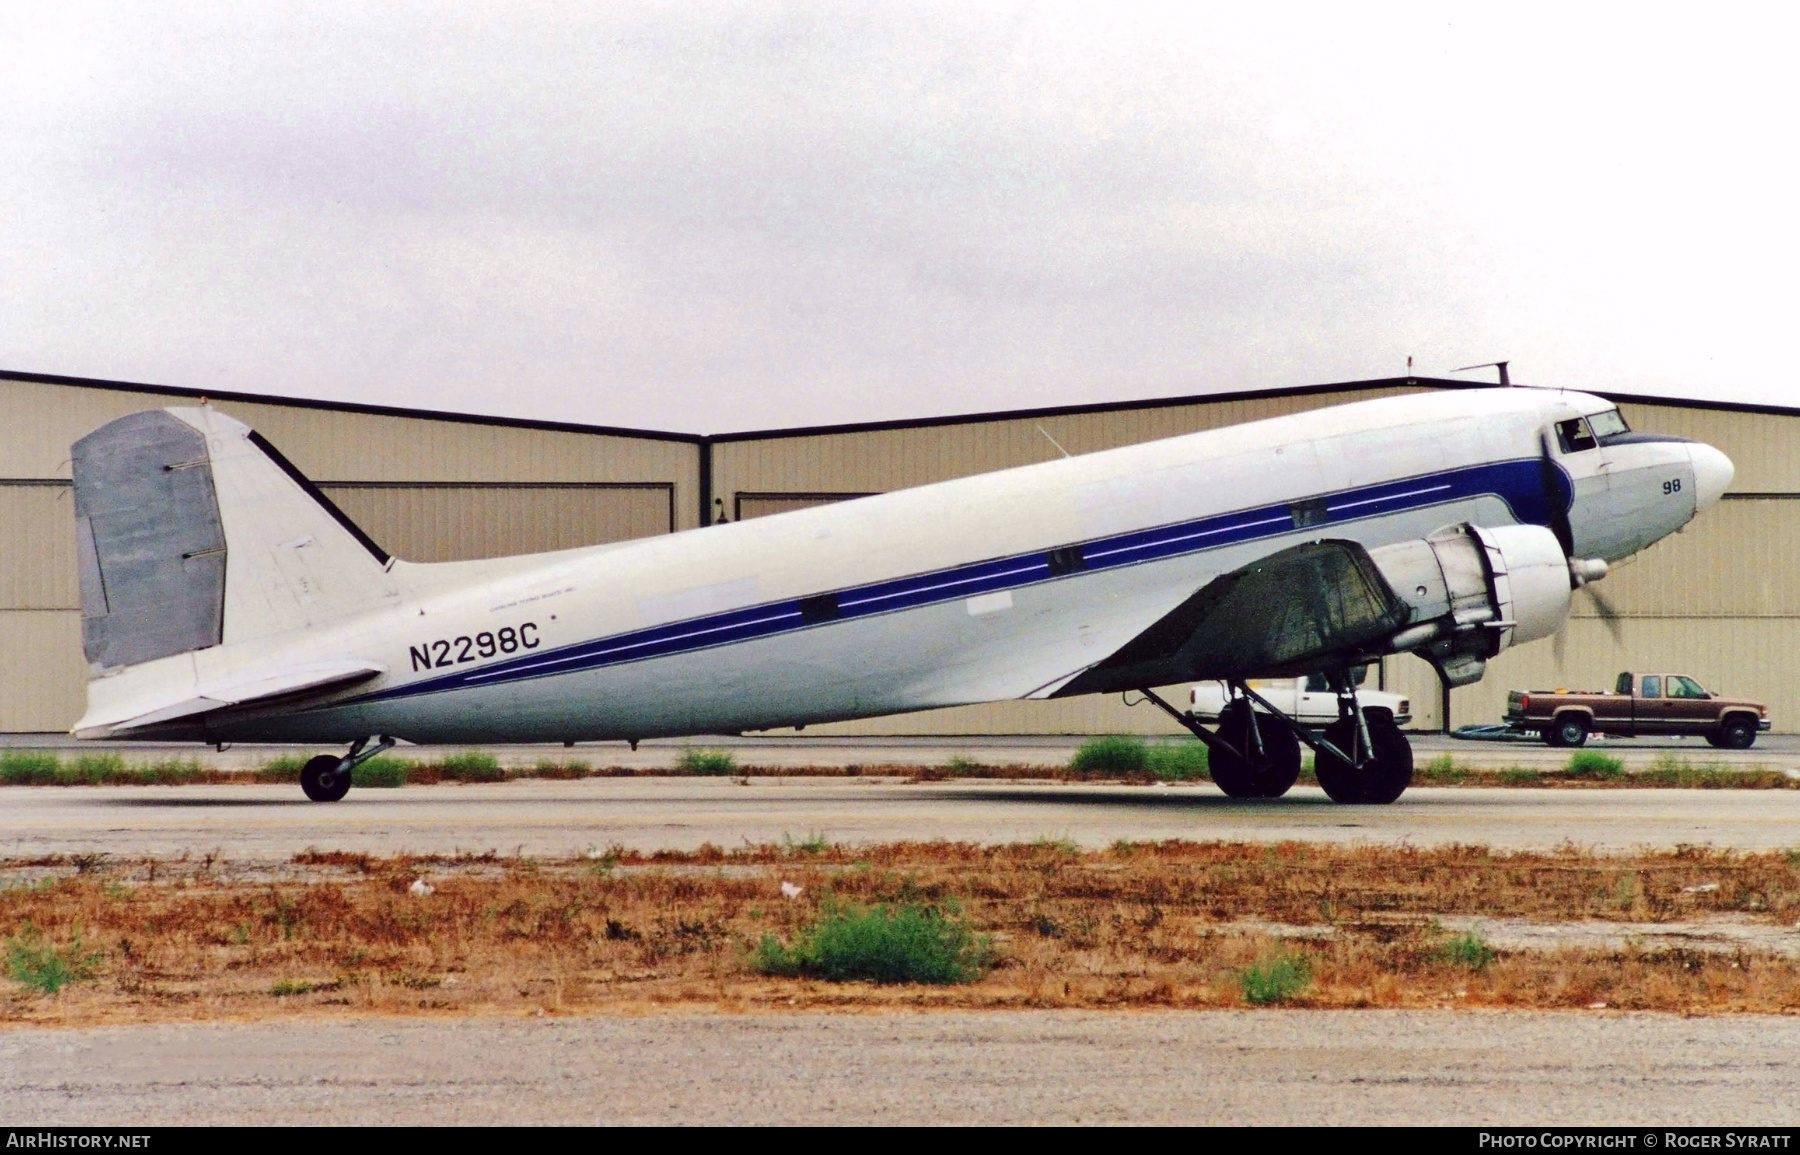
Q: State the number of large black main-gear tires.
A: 2